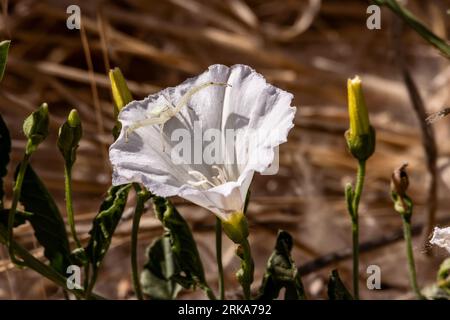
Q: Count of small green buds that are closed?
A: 2